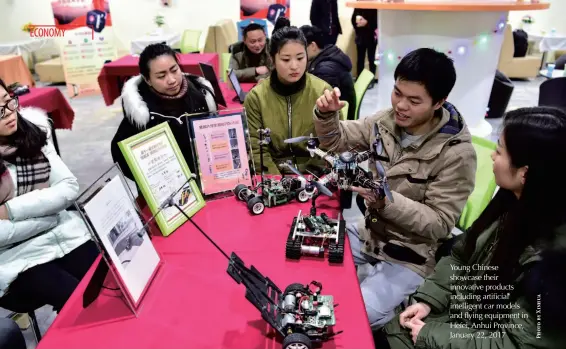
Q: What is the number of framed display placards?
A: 3